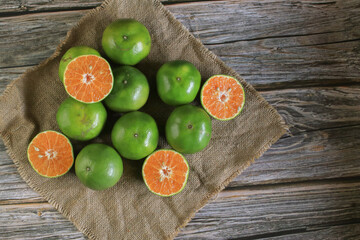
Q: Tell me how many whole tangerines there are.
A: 8